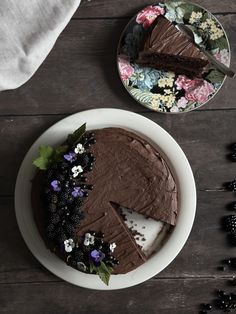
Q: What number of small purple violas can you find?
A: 4